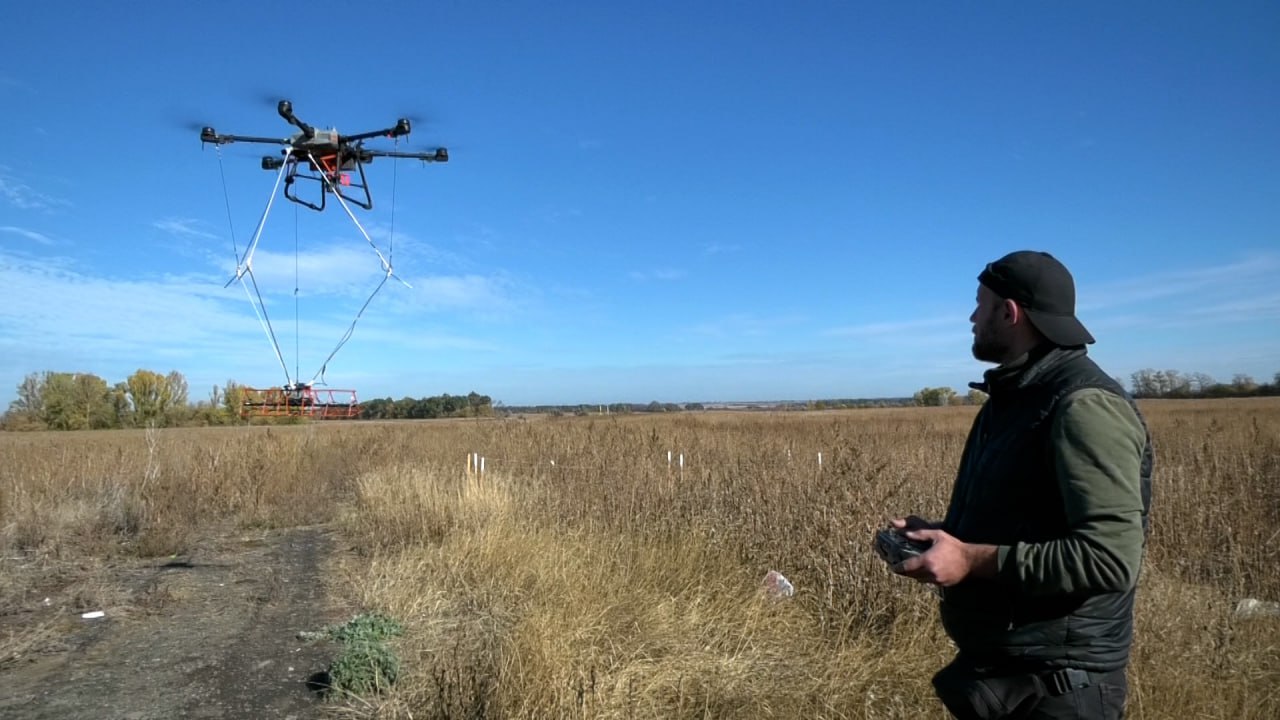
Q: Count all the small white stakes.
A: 5